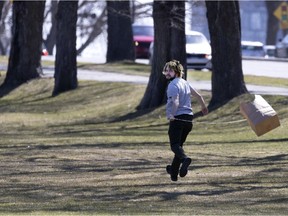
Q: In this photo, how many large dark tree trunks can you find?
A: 5